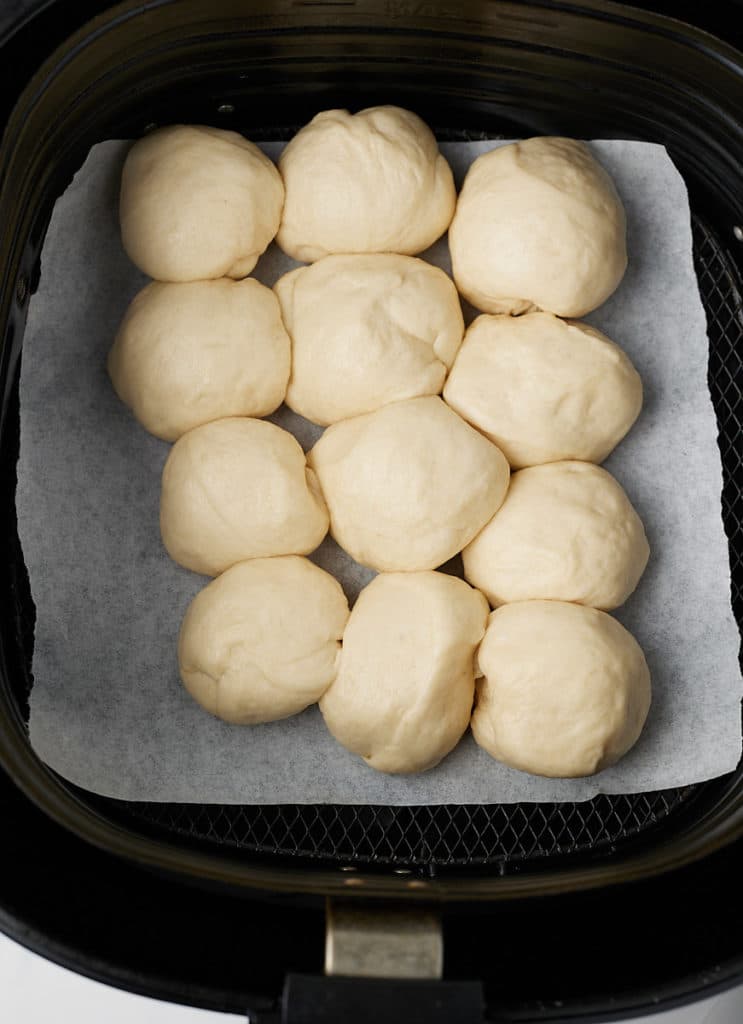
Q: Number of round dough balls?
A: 12